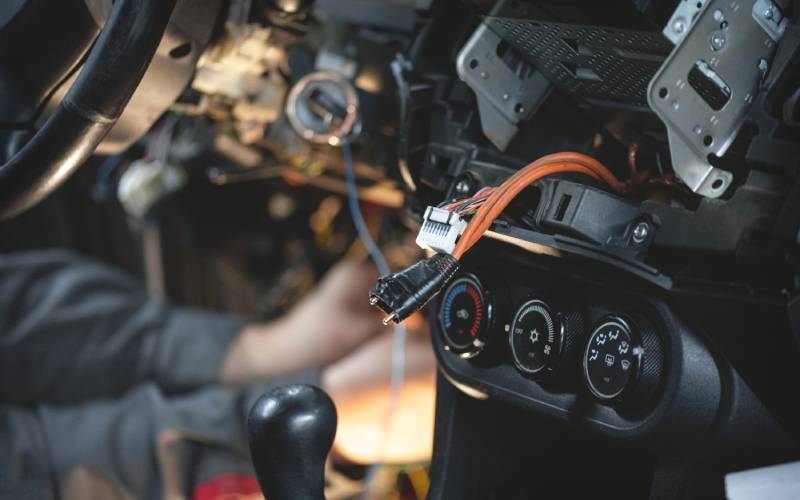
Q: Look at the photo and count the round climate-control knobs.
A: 3